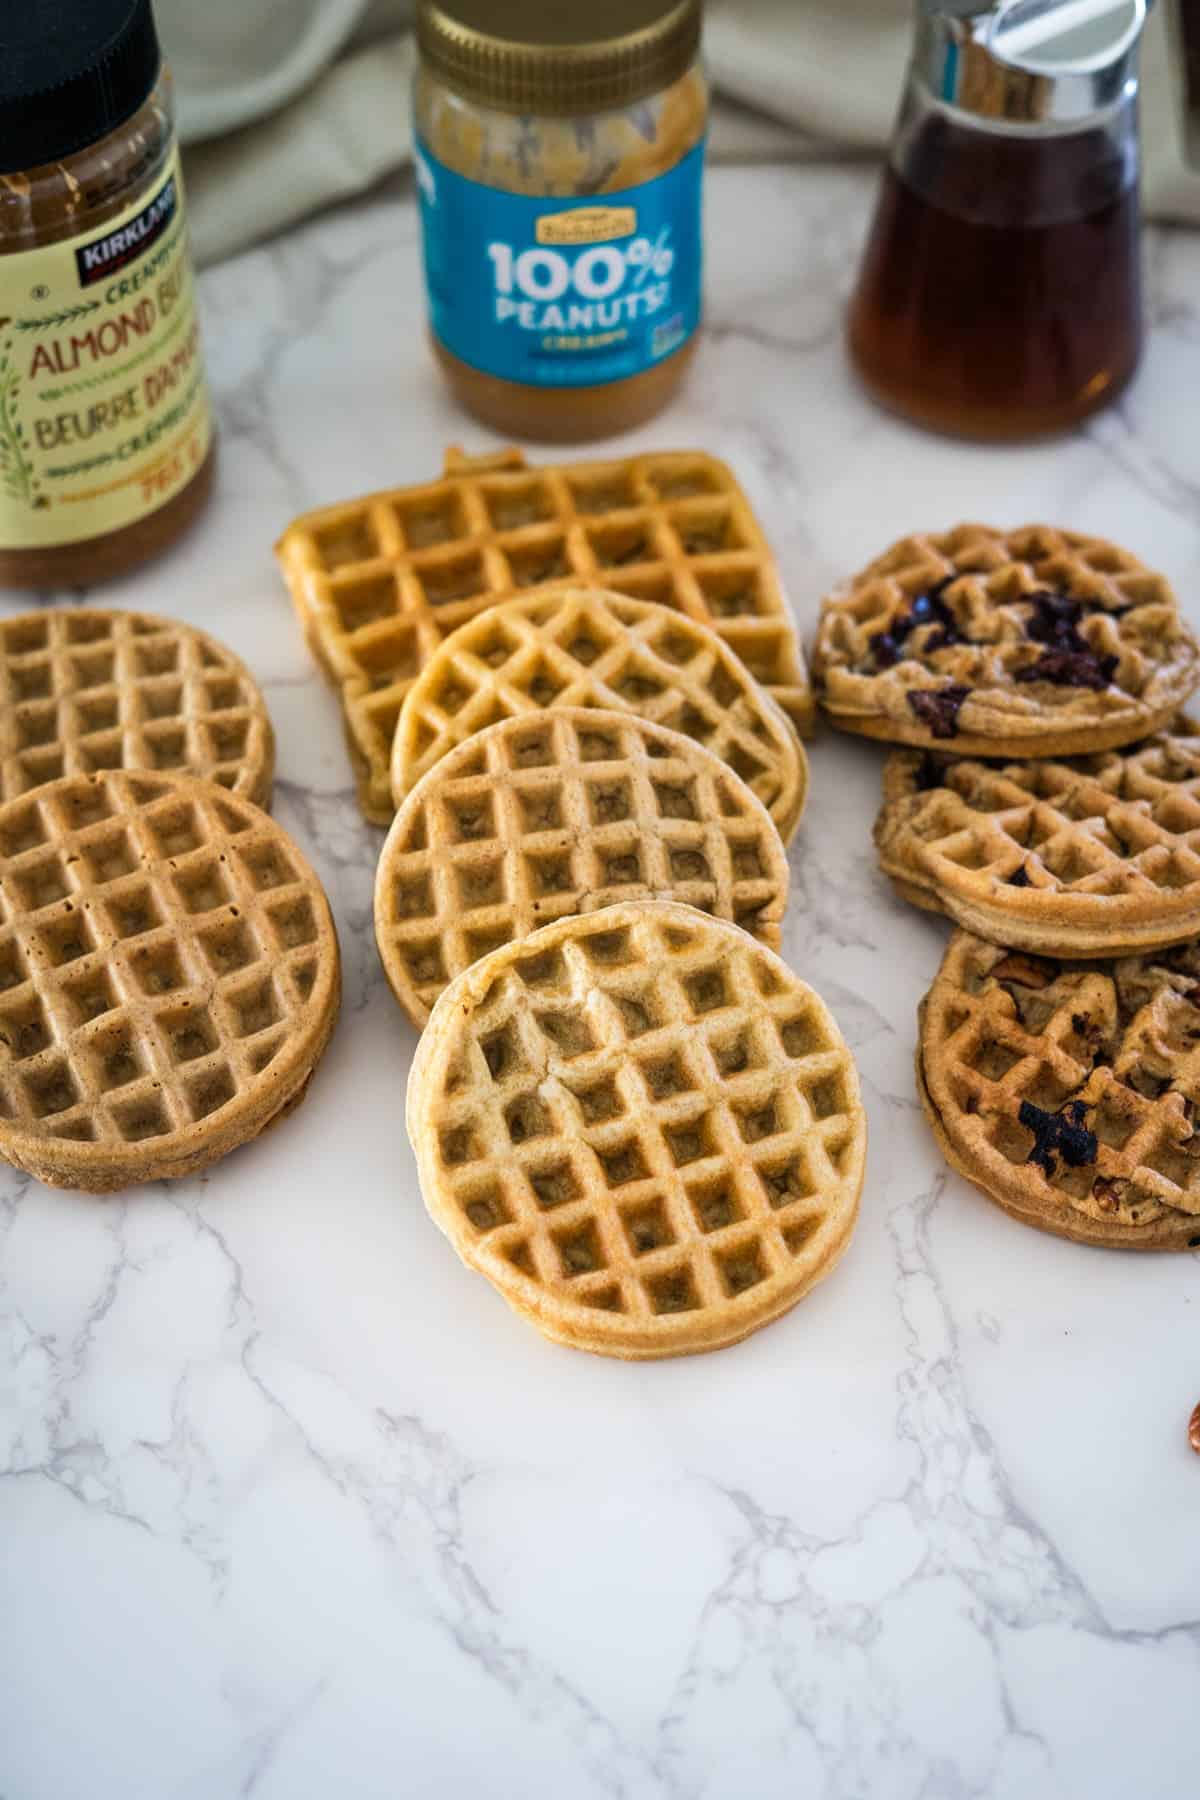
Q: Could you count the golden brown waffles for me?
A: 9